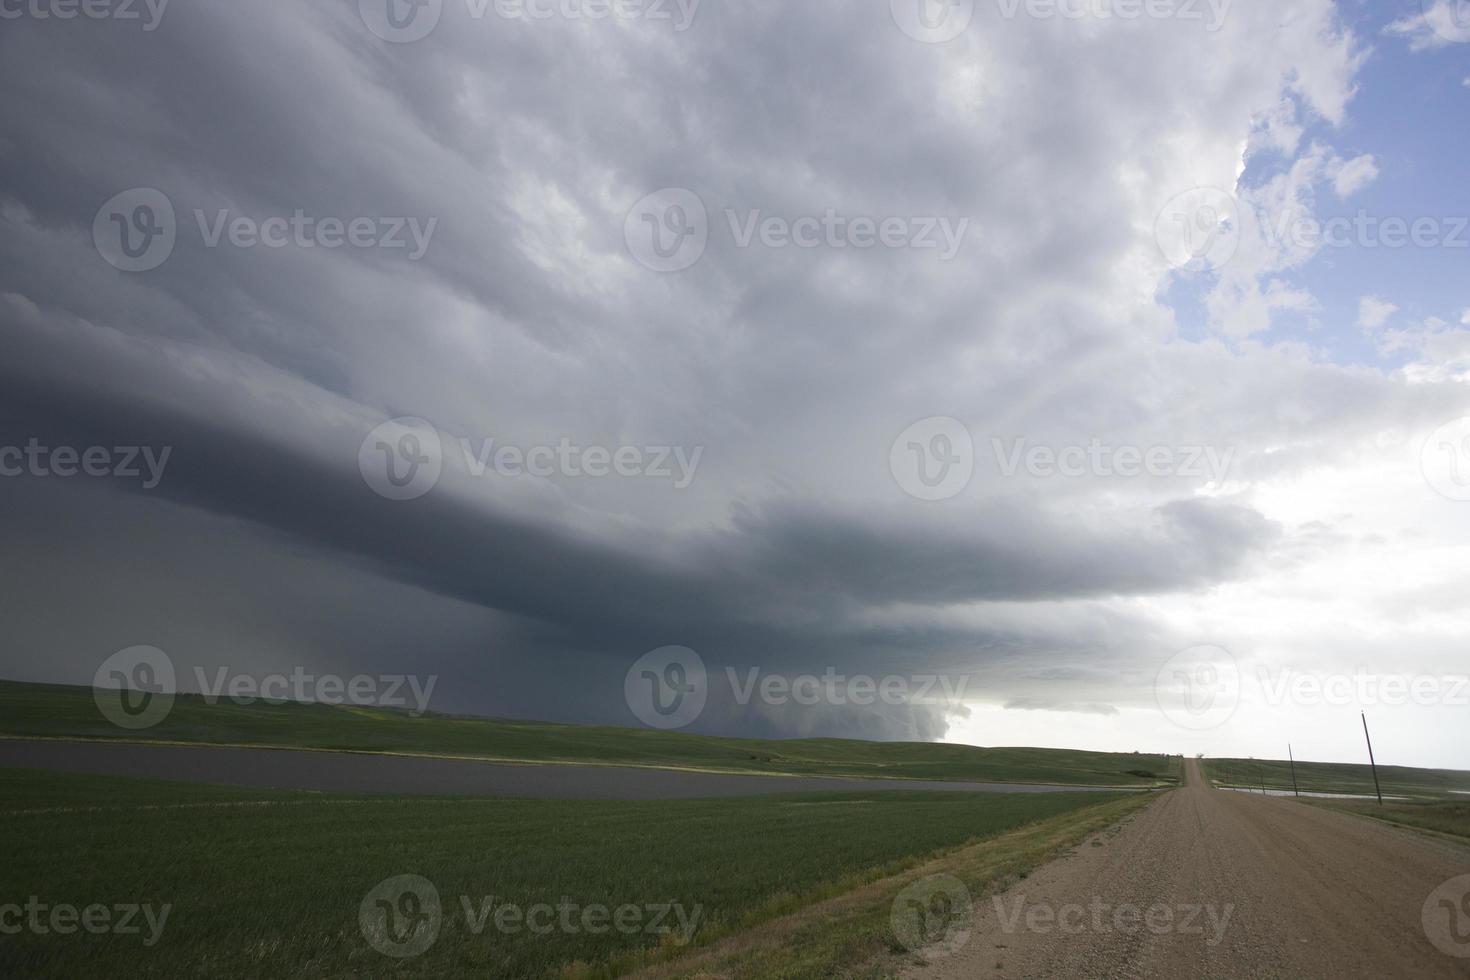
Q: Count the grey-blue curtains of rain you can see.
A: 1